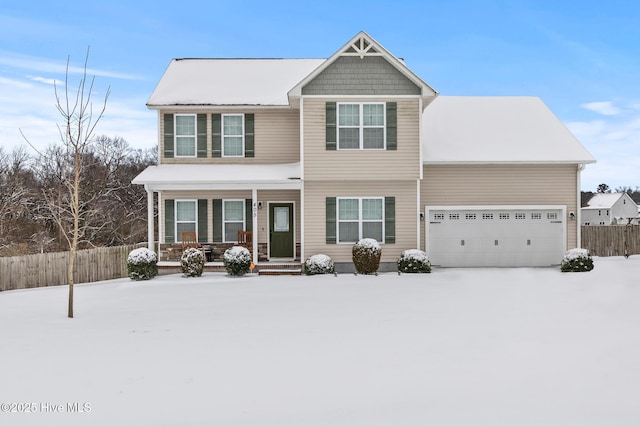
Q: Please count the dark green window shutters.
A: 12